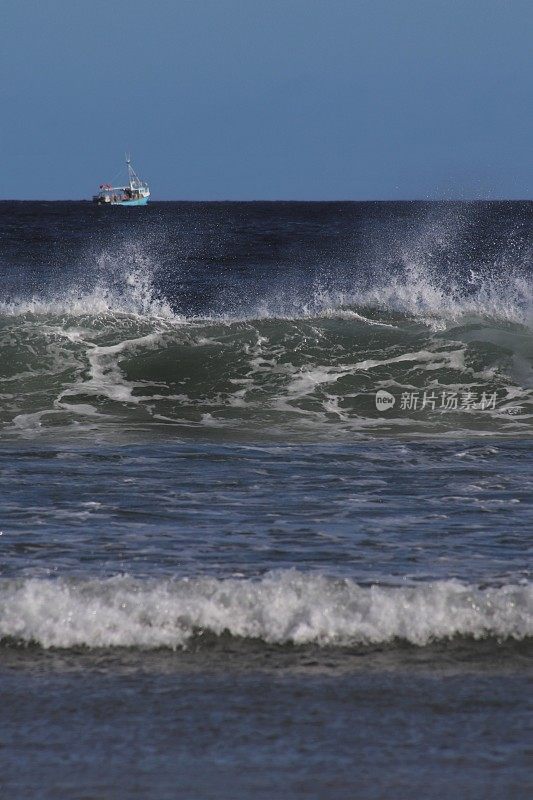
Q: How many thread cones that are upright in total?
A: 0